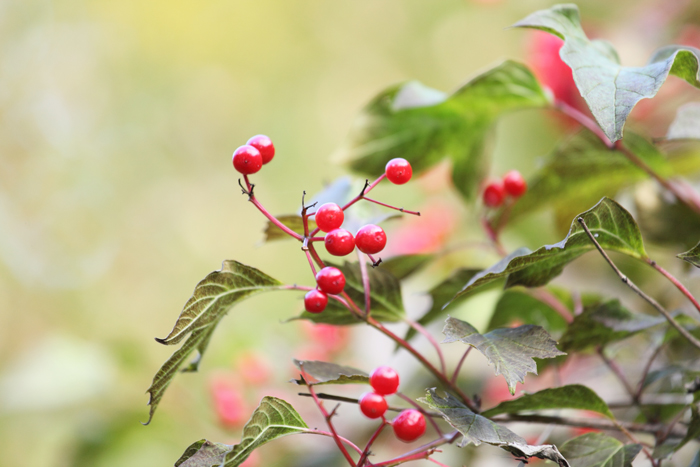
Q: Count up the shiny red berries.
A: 13